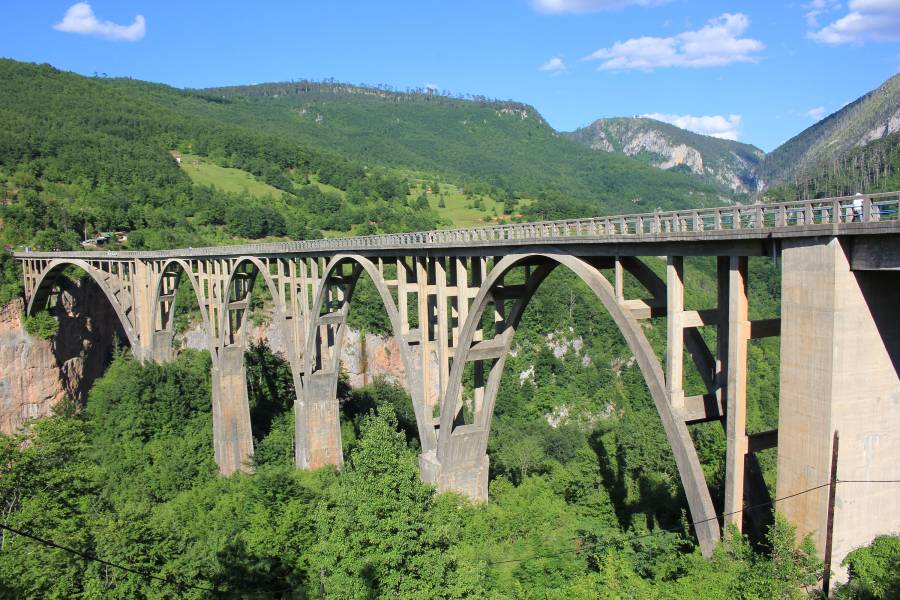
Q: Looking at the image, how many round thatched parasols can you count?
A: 0